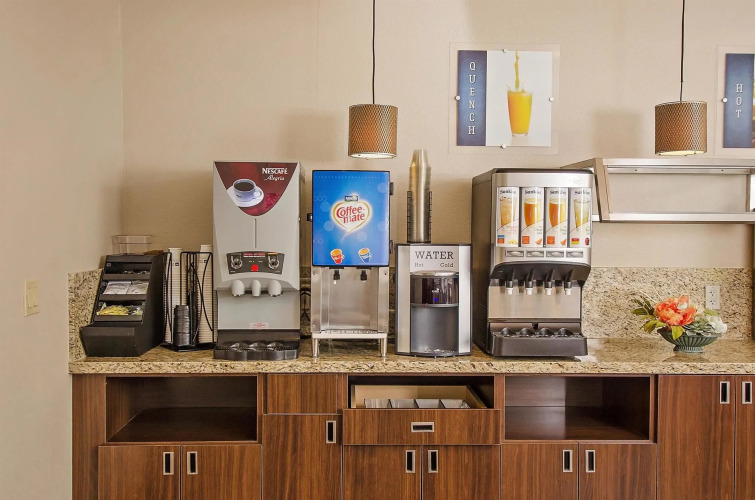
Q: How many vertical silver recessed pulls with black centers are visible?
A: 9